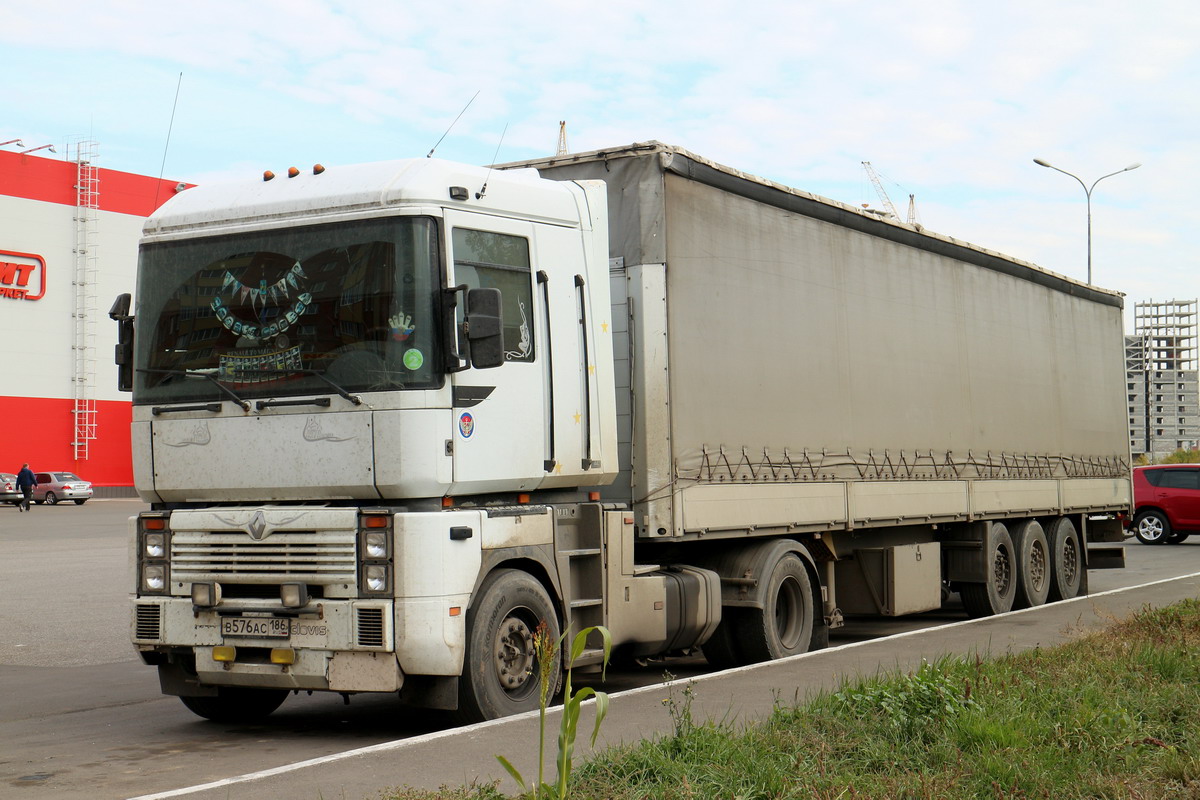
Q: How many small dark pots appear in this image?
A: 0